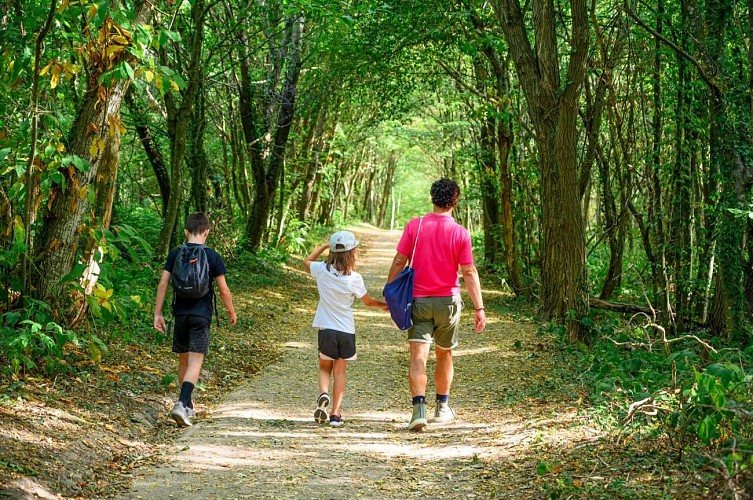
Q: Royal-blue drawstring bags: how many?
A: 1